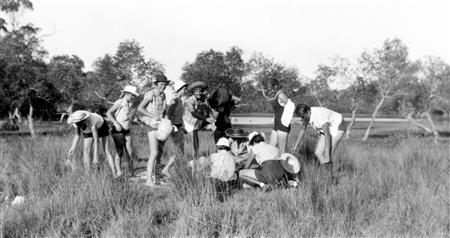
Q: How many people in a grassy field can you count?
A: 11